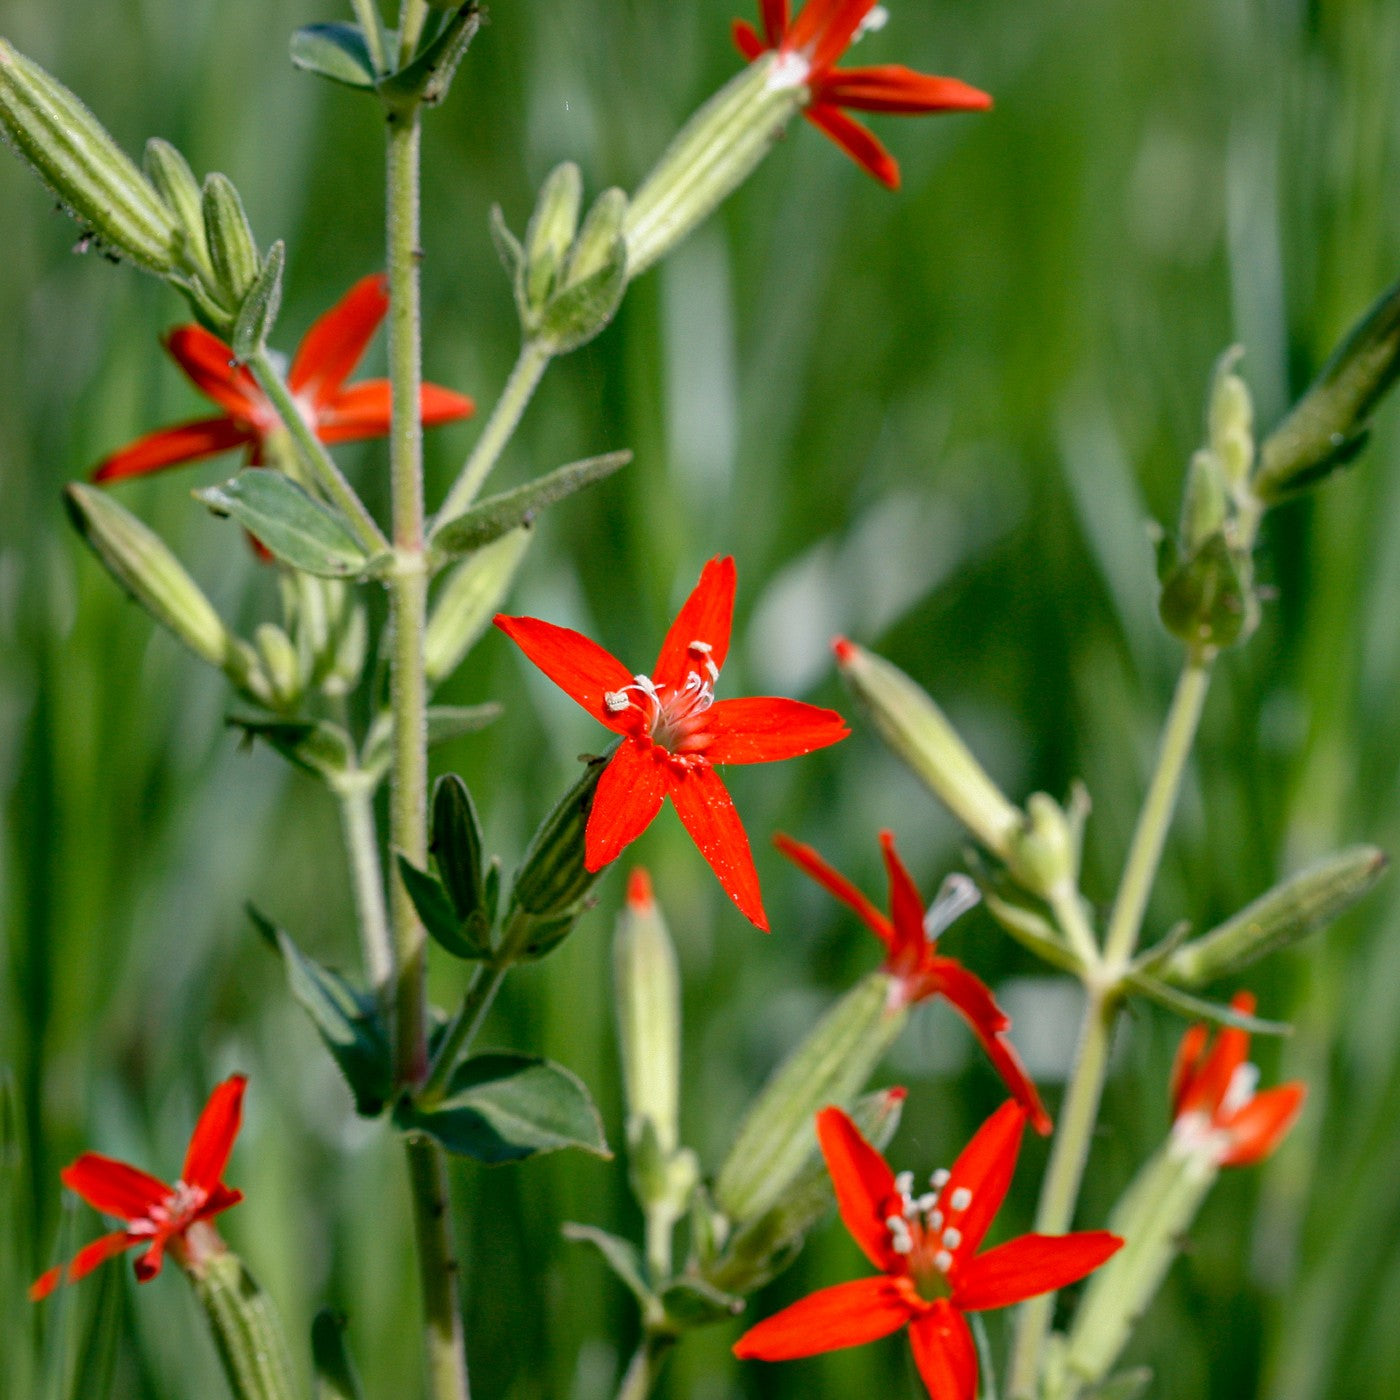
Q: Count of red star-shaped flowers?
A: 7